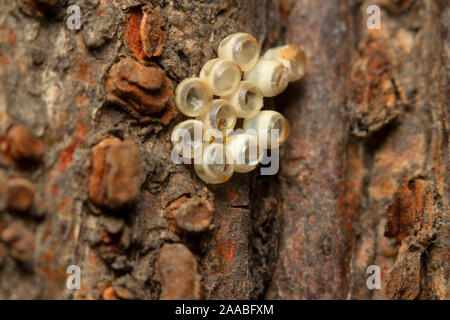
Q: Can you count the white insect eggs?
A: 11